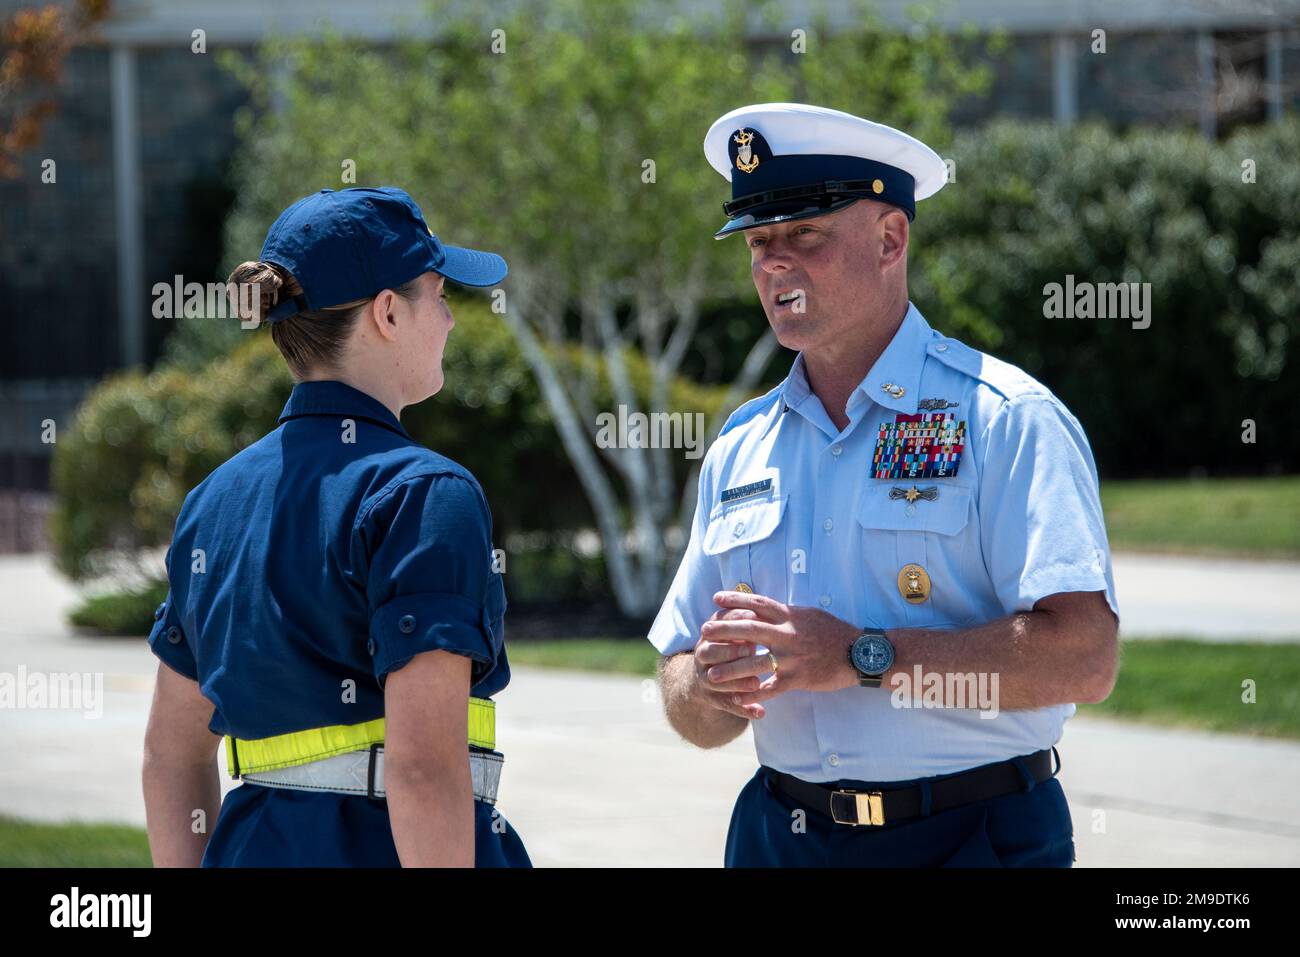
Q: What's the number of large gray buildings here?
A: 1